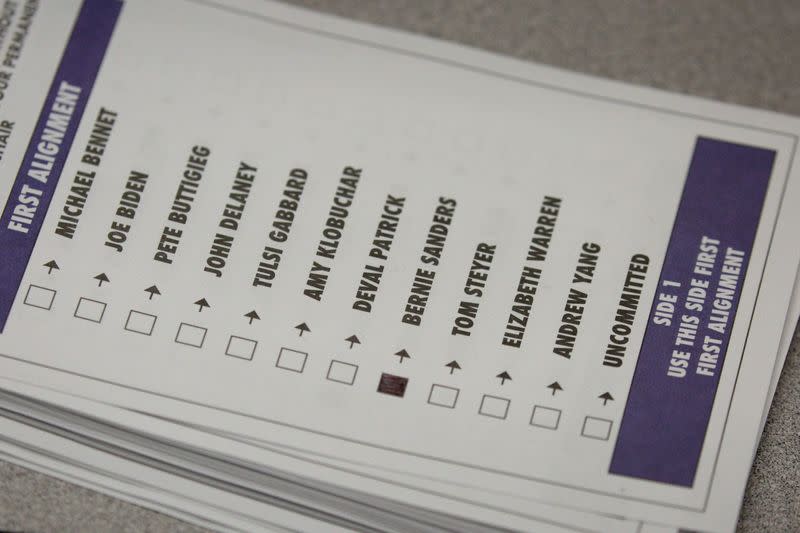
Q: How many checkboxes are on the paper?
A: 12